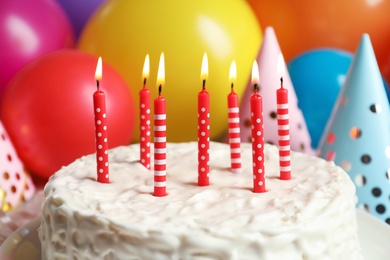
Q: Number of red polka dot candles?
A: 4